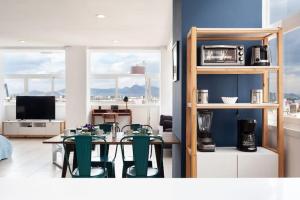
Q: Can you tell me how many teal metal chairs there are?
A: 4